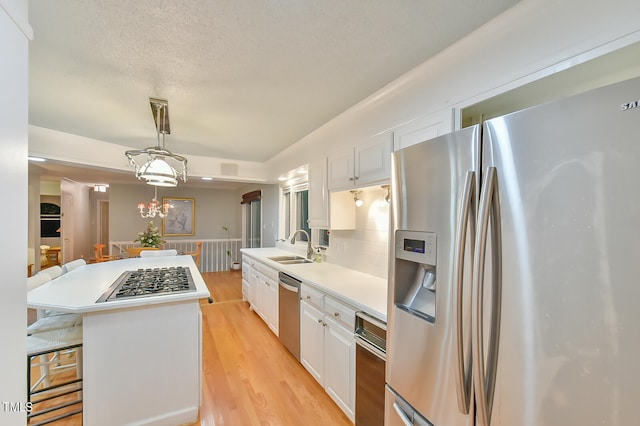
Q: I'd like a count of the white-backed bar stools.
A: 4